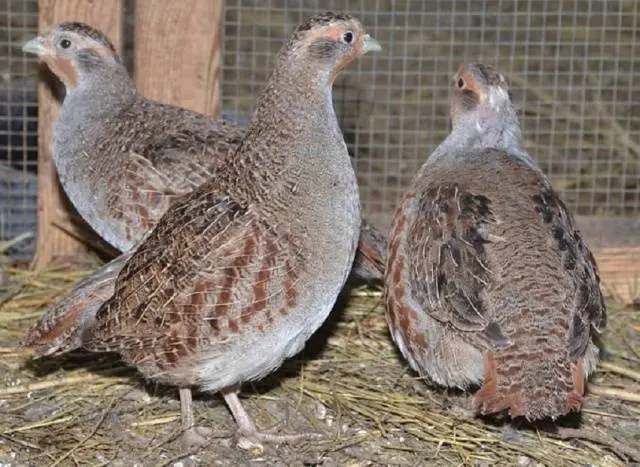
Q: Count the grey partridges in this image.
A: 3